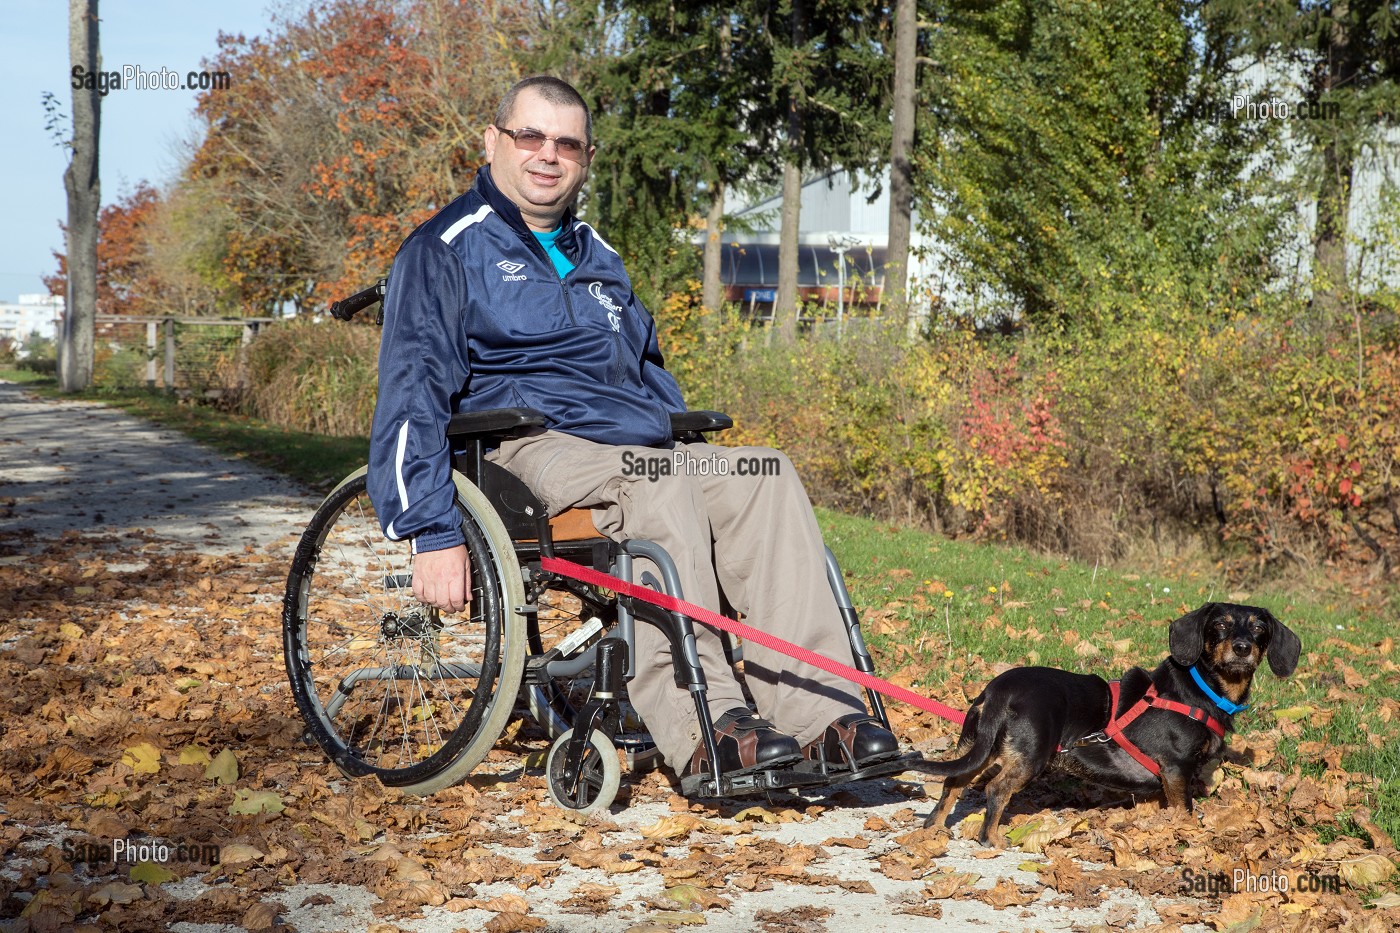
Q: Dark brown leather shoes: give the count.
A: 2